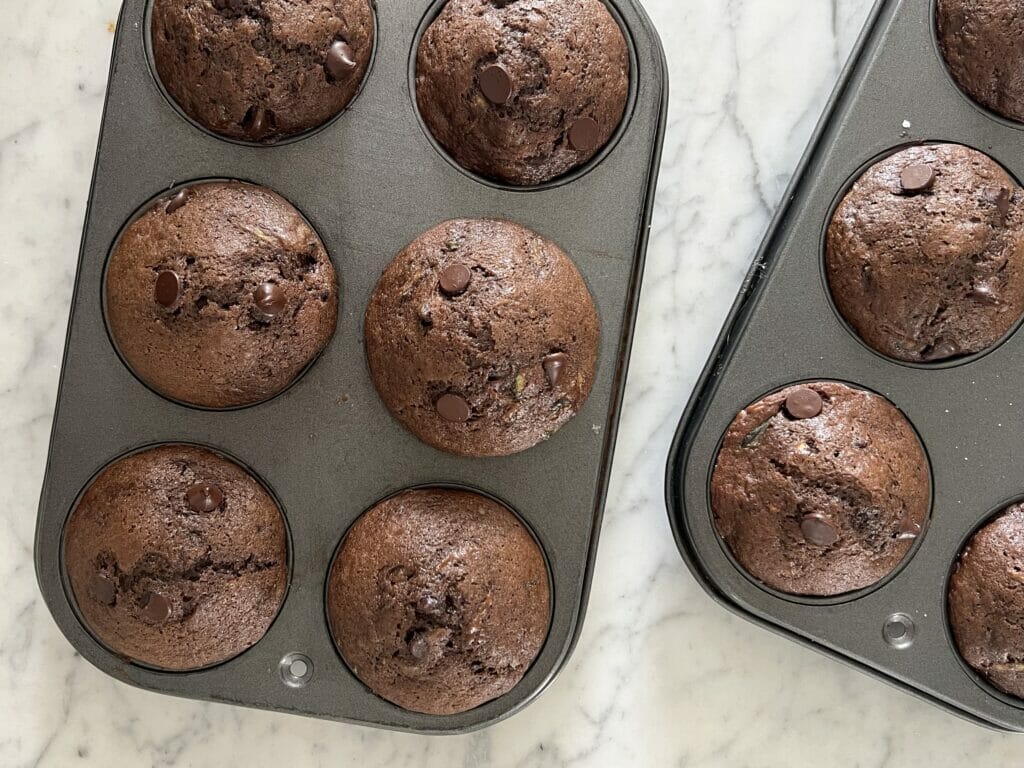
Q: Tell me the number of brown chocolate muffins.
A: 10